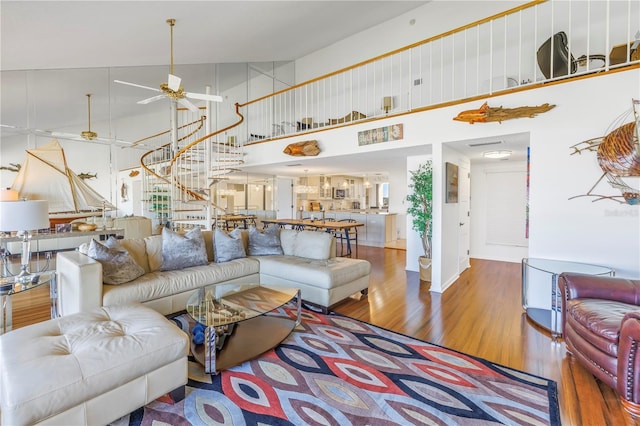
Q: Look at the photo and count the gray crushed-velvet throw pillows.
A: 4